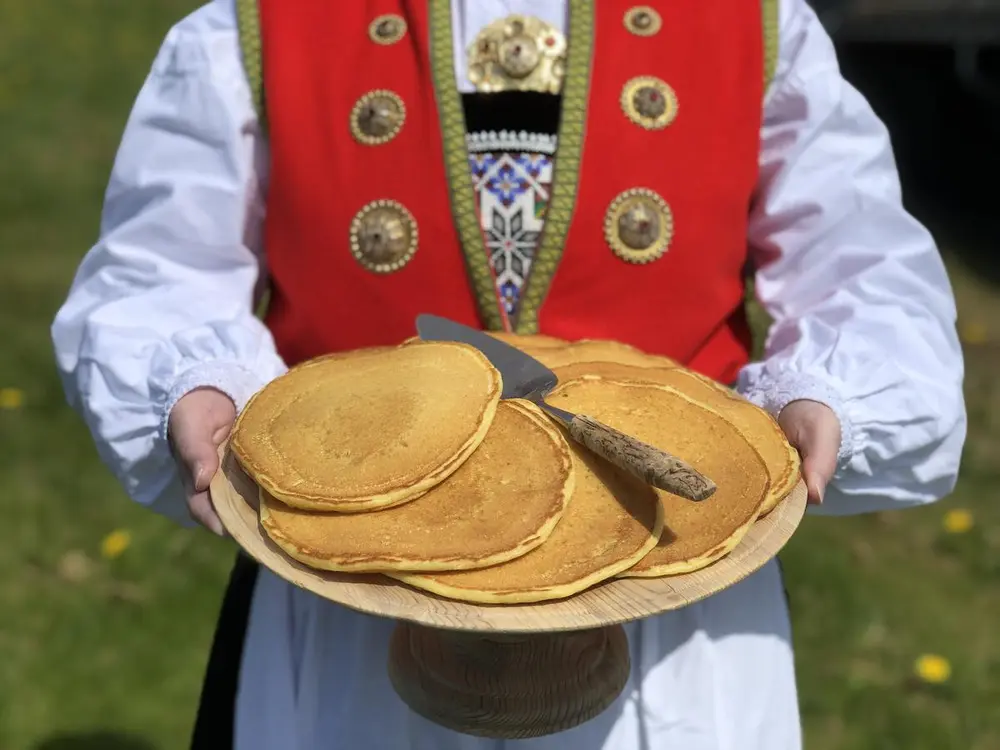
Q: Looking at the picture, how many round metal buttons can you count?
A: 6